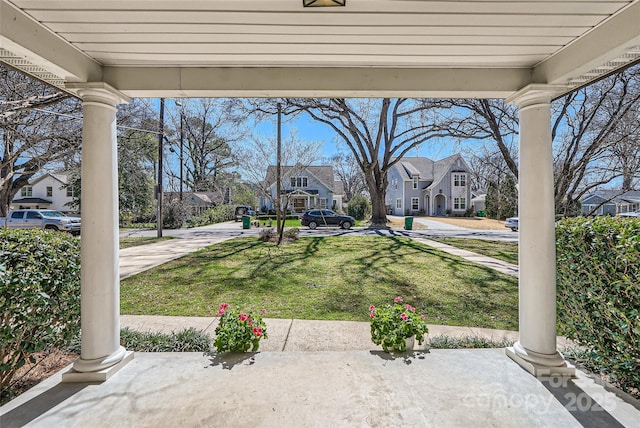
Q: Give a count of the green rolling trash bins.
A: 2